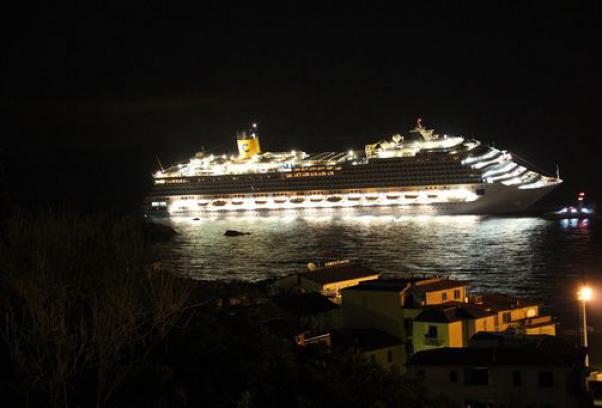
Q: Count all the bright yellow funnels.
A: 1